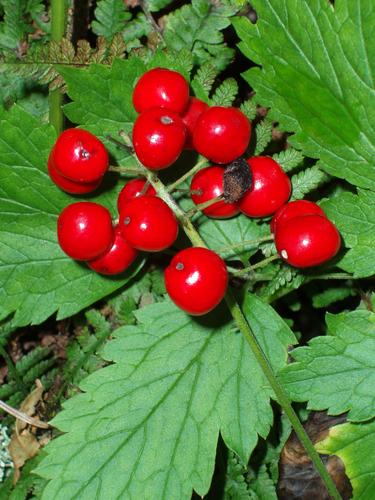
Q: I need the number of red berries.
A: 15